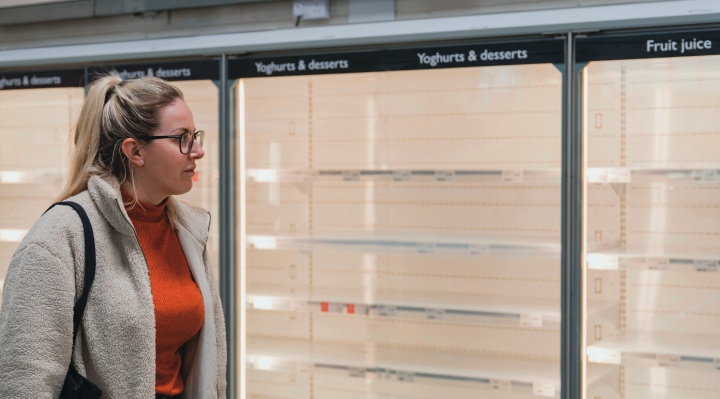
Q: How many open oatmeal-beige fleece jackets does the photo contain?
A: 1